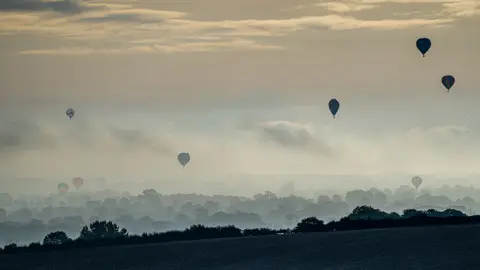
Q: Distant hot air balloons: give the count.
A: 8